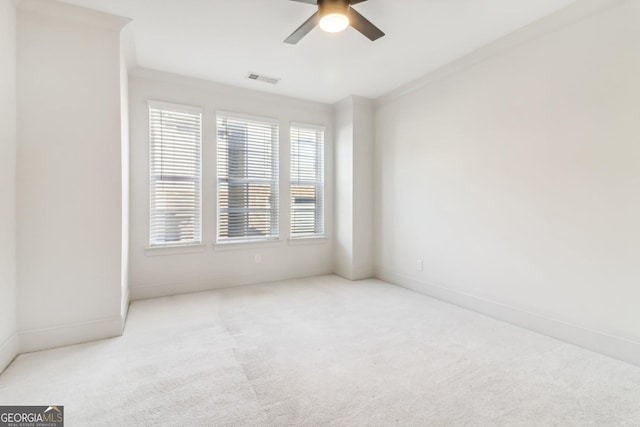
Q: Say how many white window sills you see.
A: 3